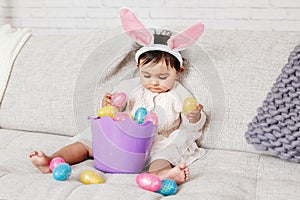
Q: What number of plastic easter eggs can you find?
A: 11